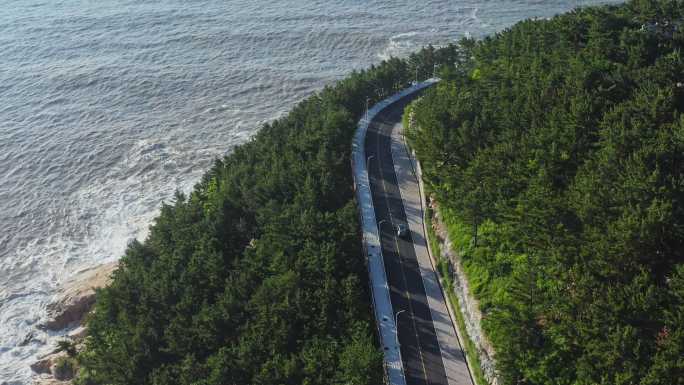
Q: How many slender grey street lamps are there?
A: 6